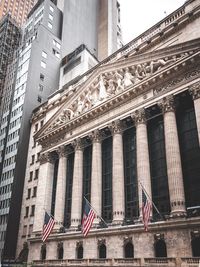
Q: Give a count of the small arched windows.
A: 7